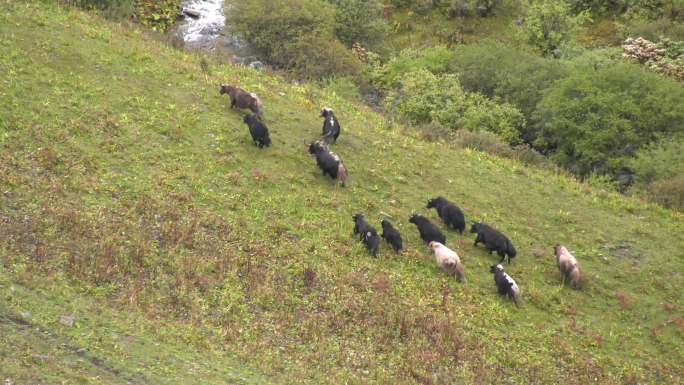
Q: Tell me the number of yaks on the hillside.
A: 12